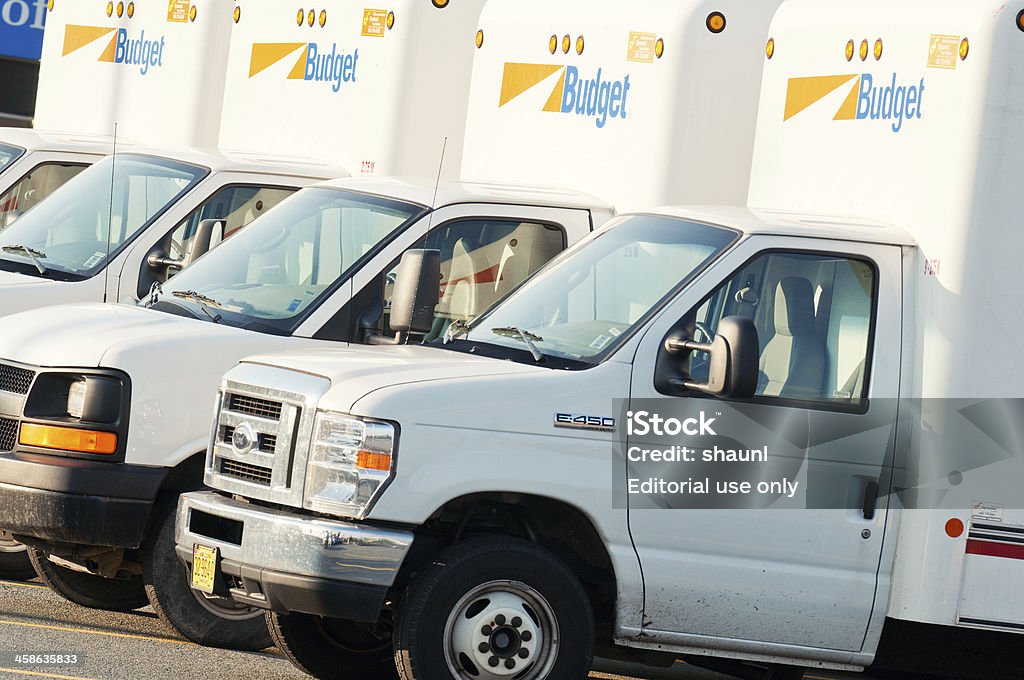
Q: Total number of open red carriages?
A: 0